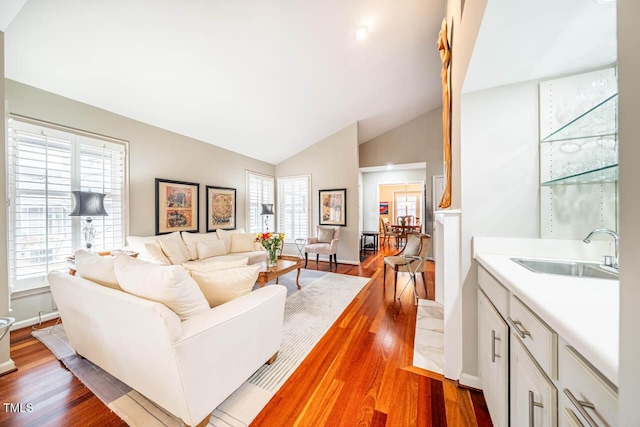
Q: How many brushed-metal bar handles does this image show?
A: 4